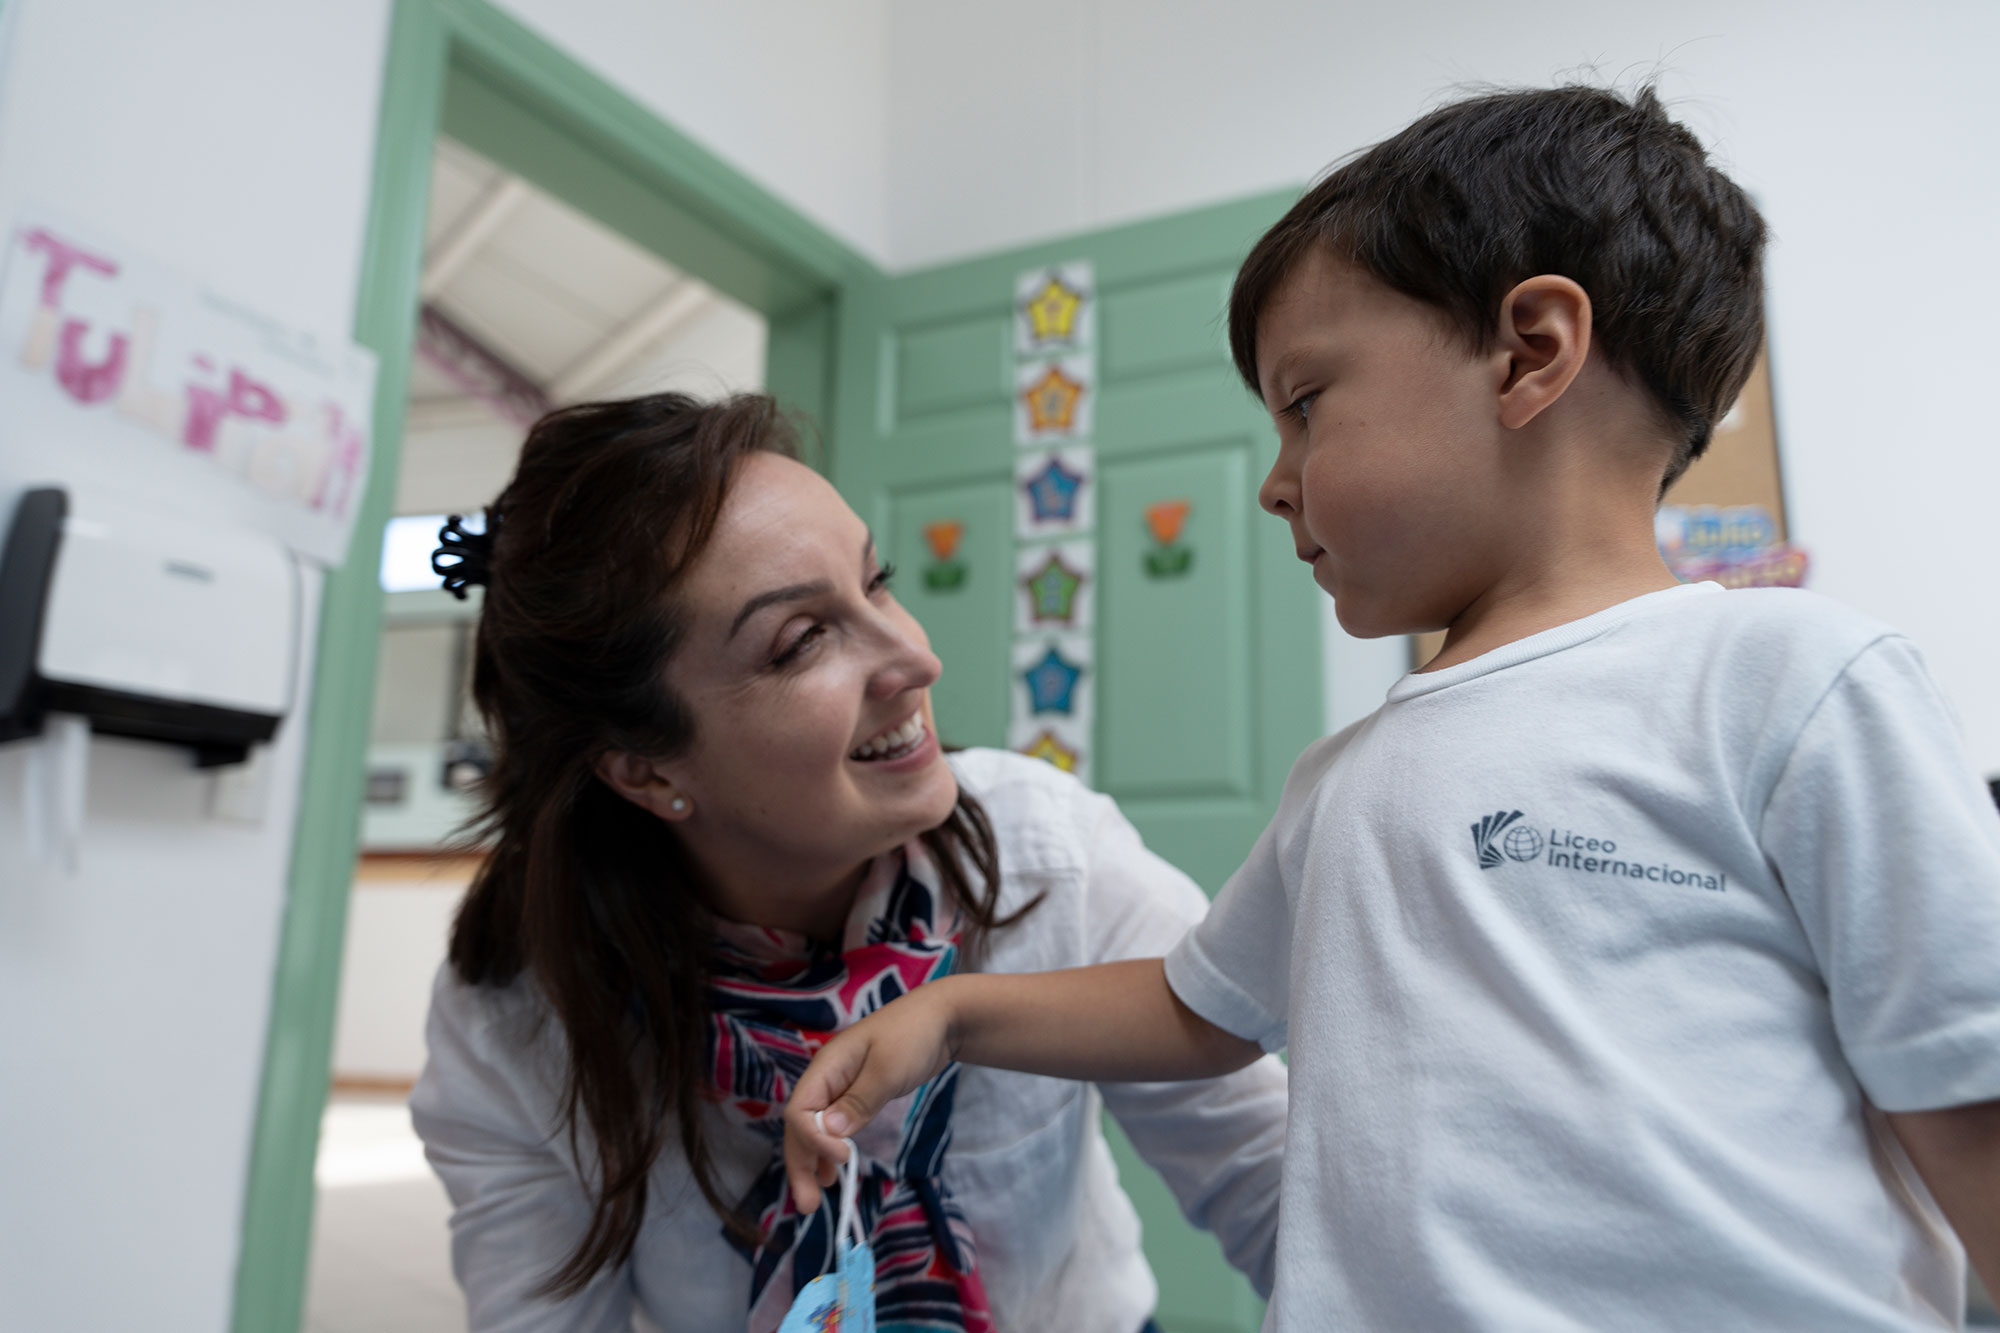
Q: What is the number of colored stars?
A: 6